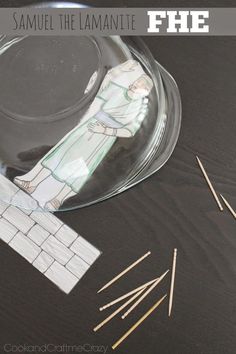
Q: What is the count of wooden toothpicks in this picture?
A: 8